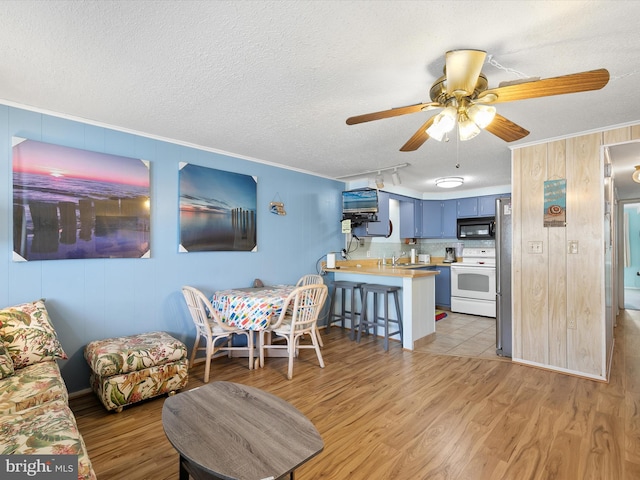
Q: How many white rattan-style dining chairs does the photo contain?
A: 3